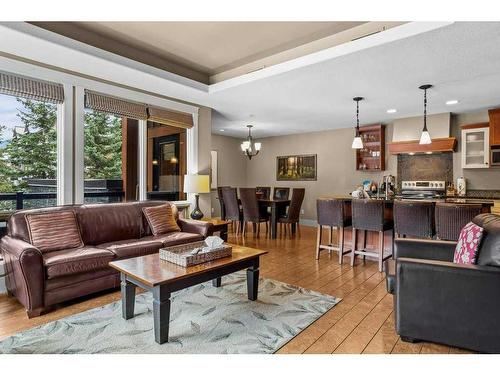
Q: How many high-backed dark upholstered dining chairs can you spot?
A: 6